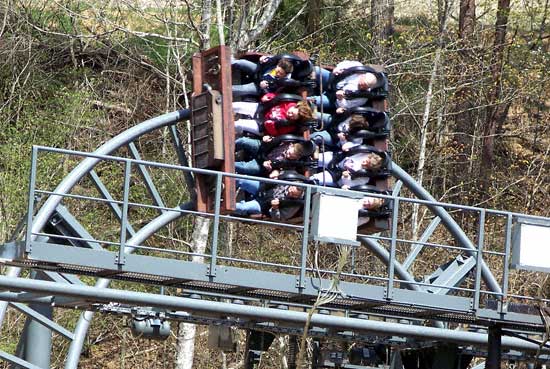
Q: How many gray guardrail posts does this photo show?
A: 7